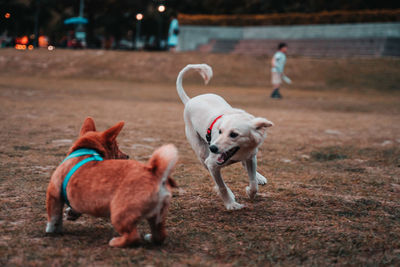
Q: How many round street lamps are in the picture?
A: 2